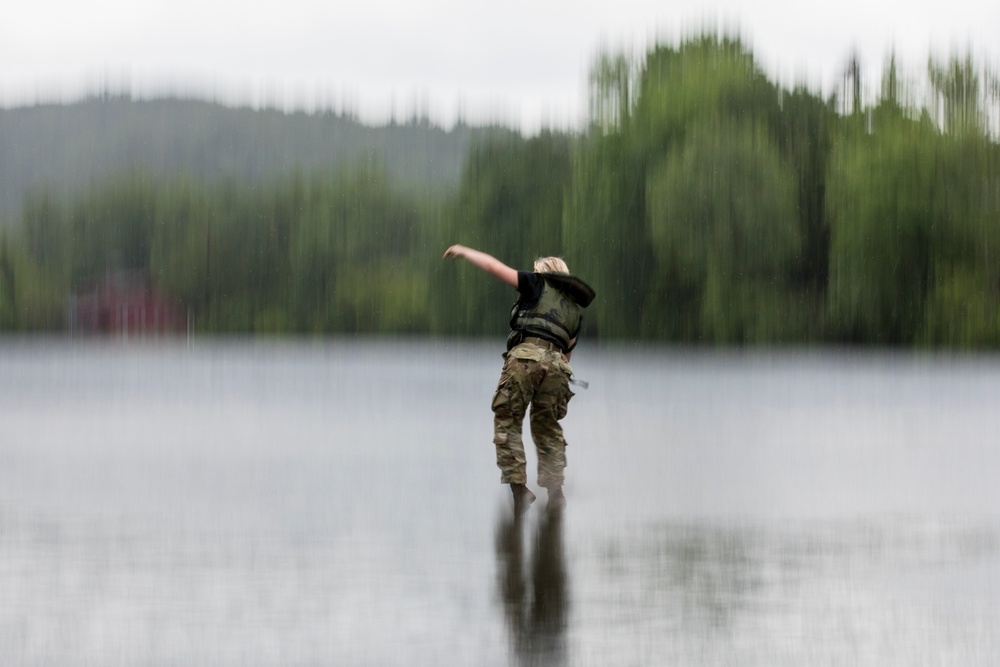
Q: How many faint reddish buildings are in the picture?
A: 1